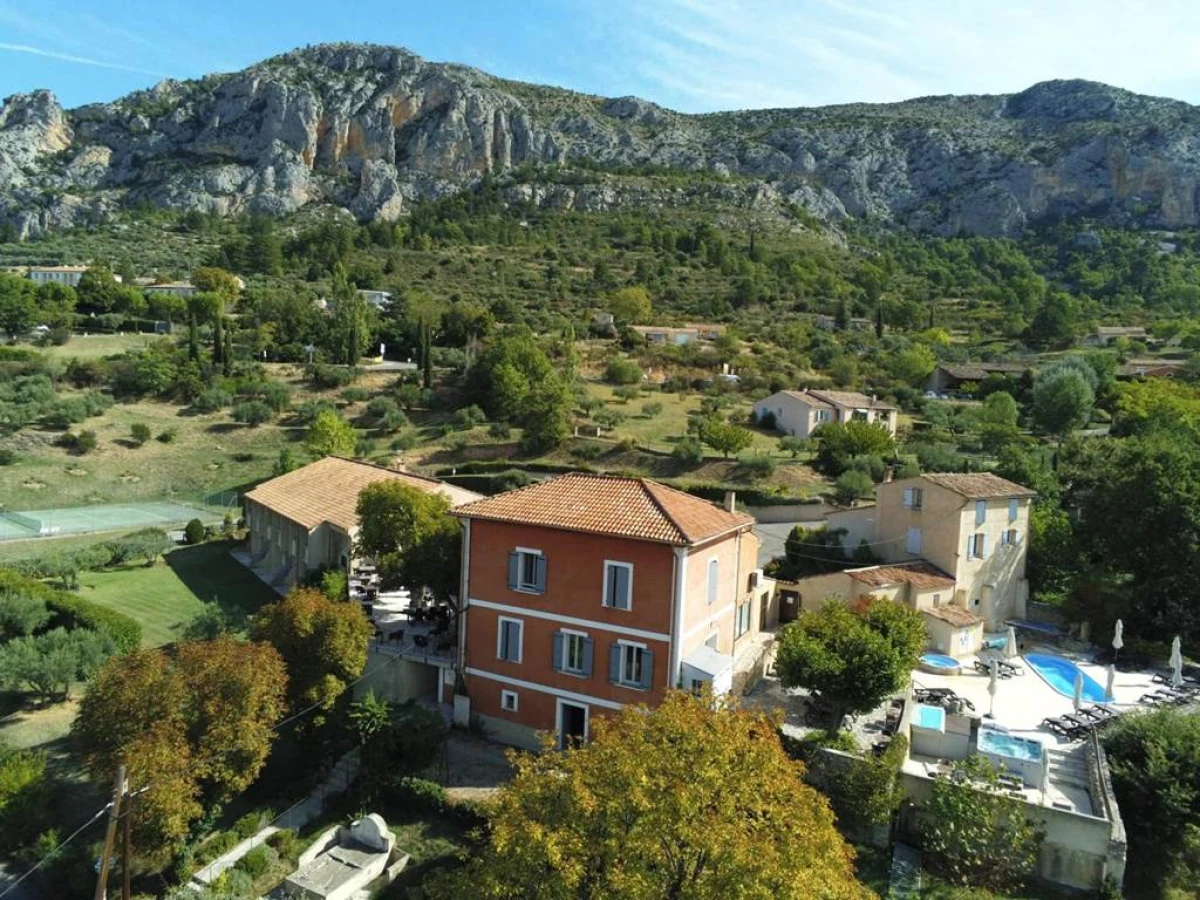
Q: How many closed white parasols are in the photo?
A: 6